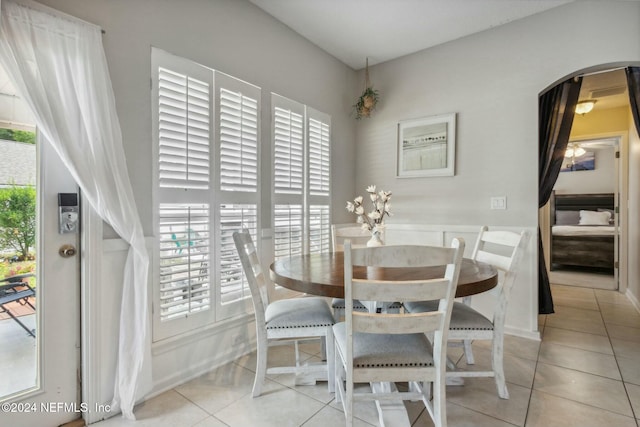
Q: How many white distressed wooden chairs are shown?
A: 4